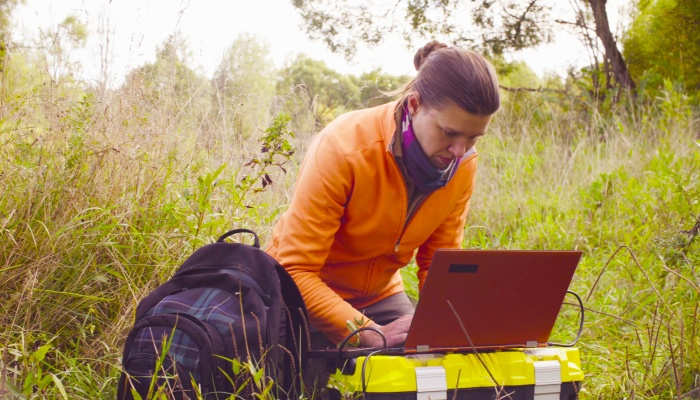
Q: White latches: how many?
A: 2